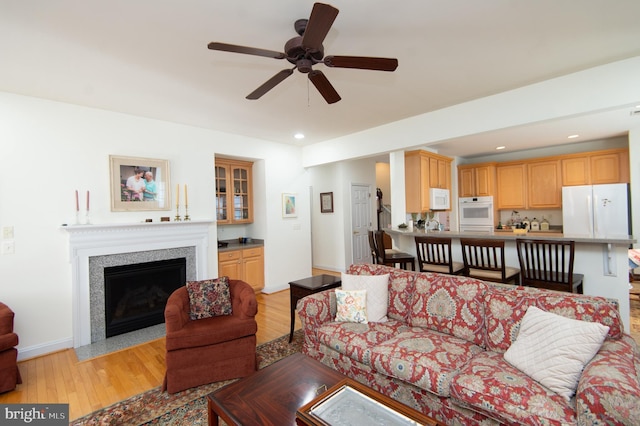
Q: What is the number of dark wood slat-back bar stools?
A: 5